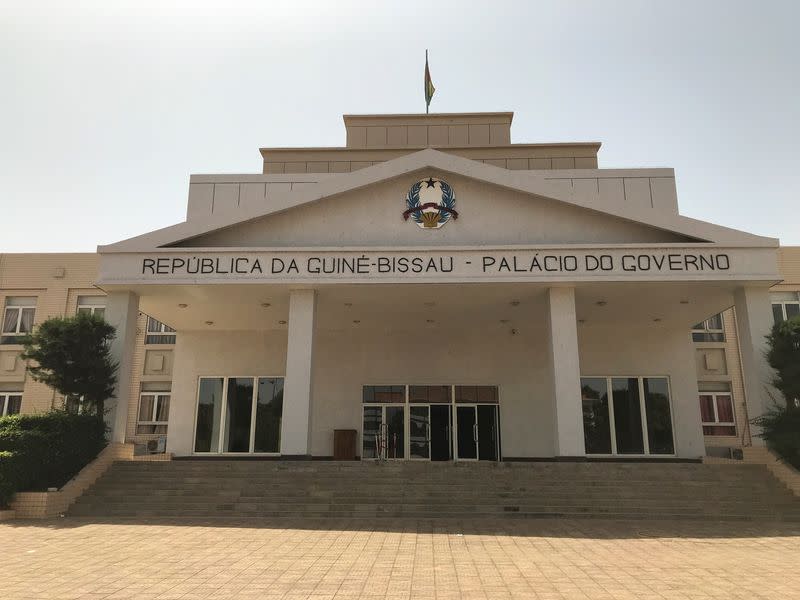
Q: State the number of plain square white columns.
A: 4